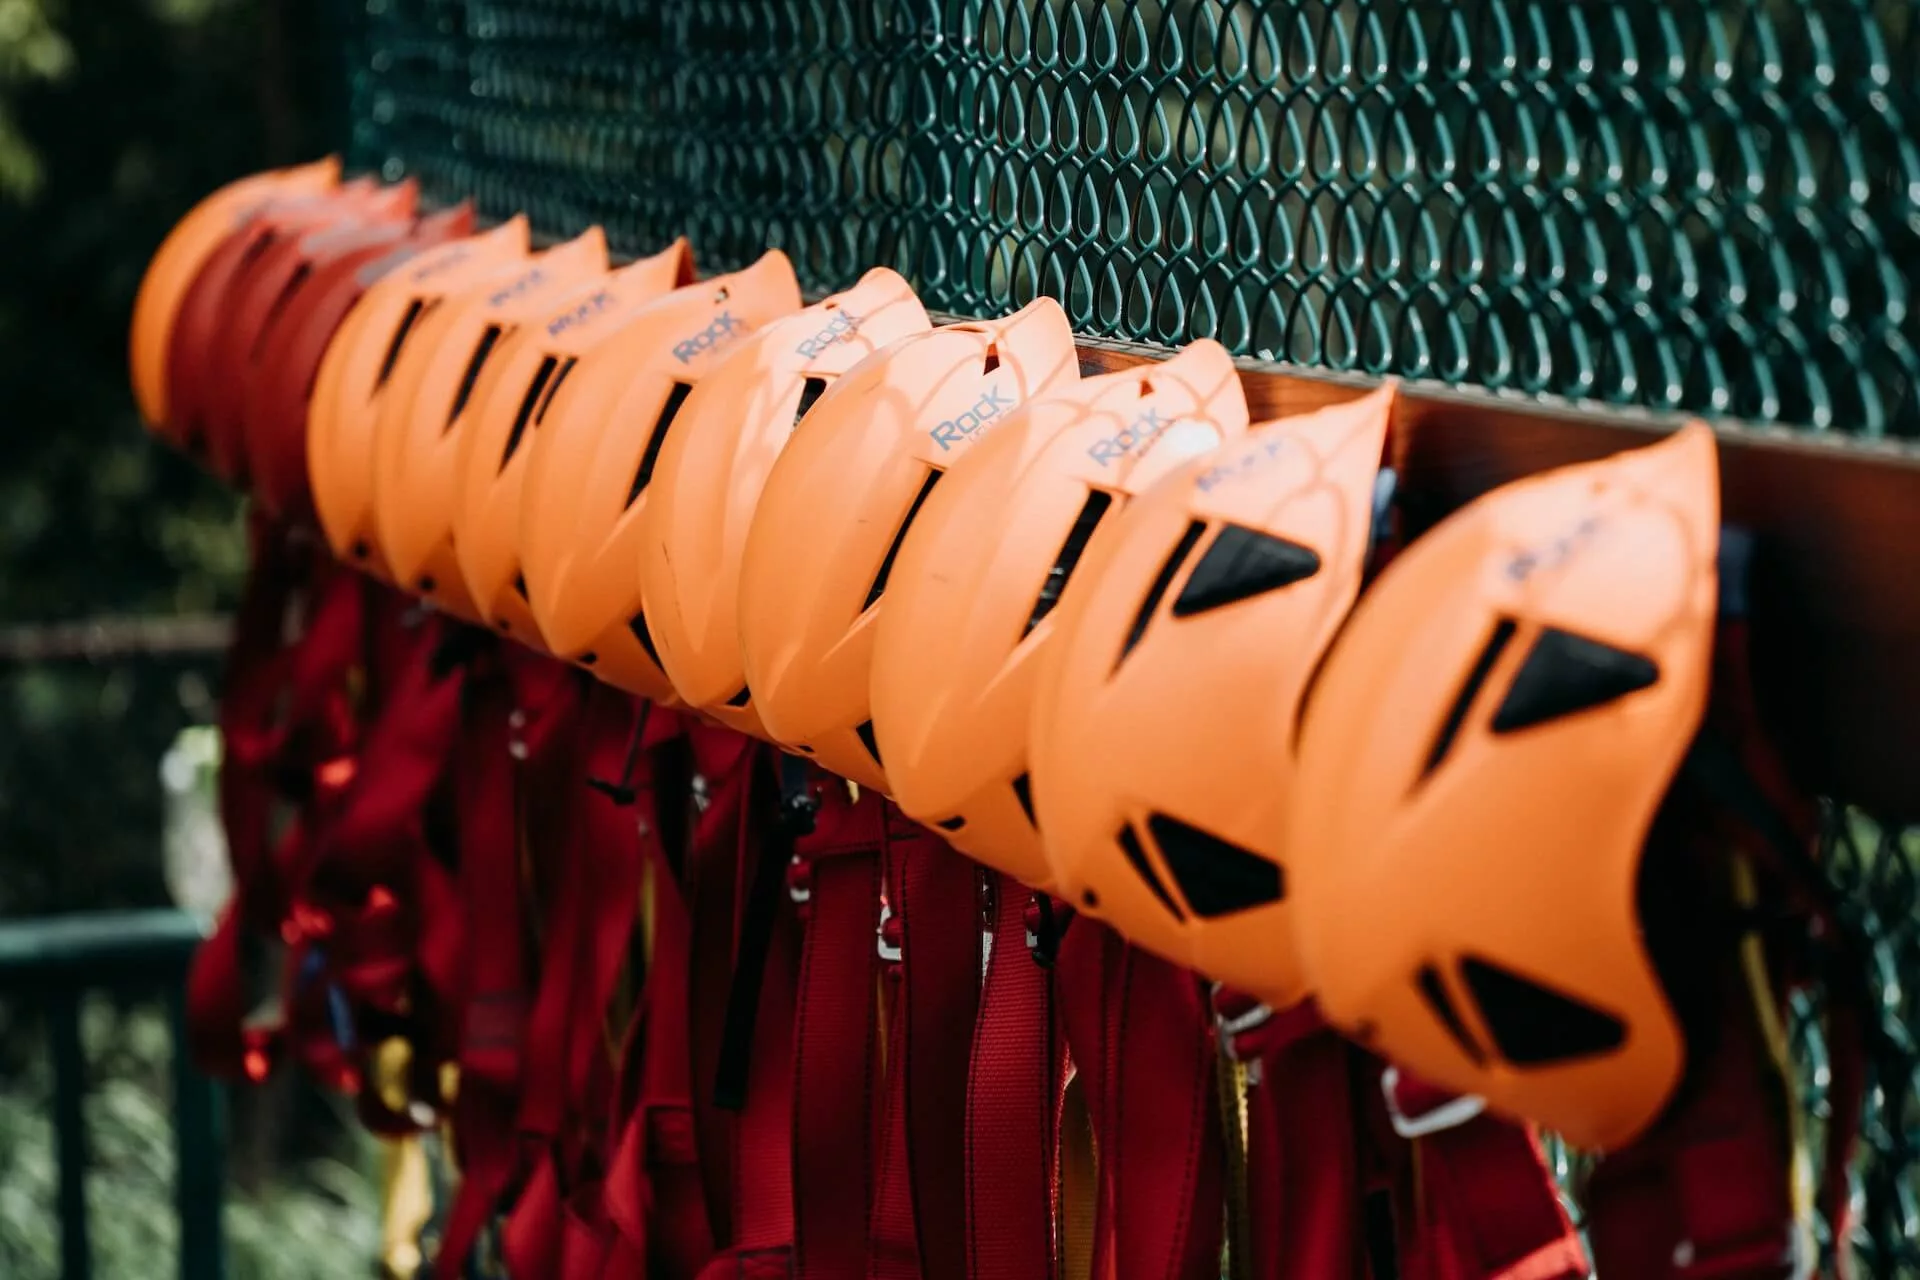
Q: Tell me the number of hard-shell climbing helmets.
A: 13